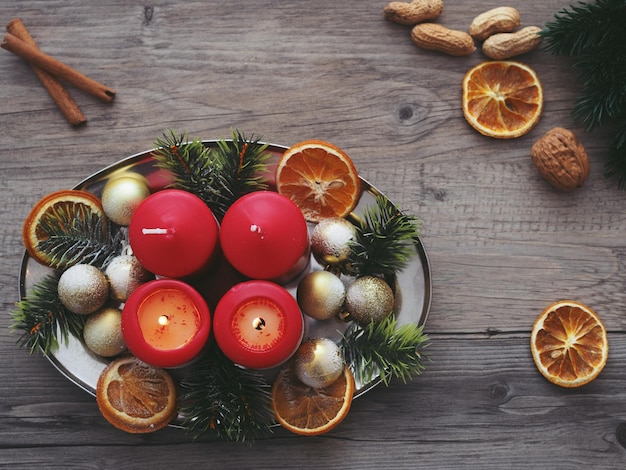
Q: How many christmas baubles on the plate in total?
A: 8